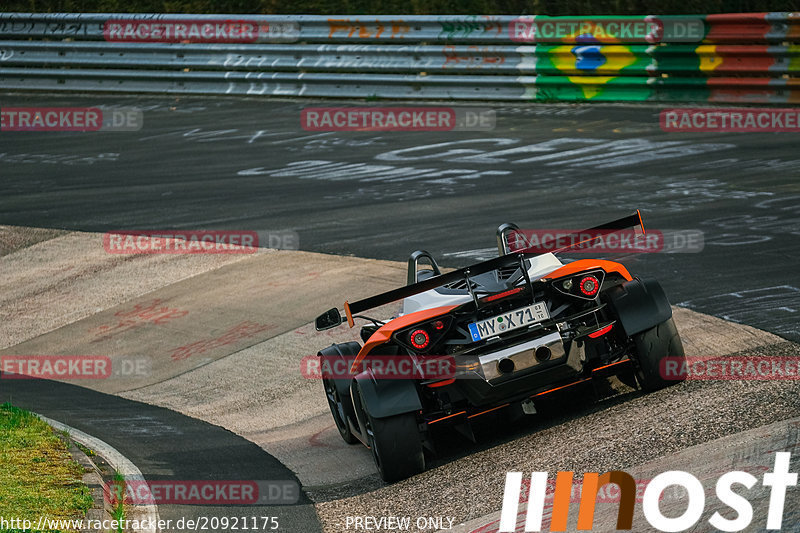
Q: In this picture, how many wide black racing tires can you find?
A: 3